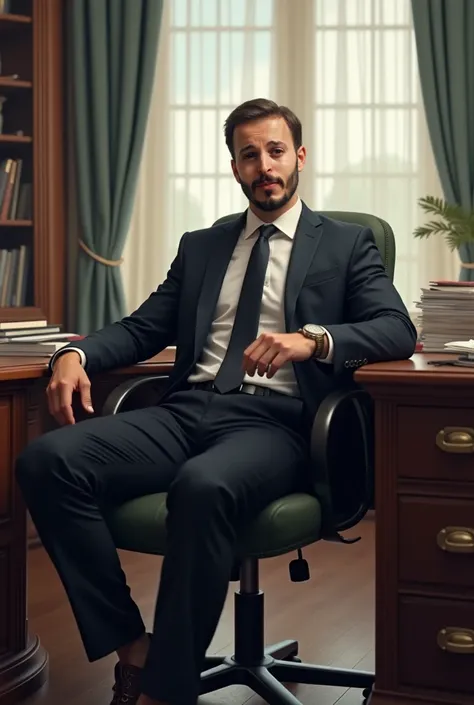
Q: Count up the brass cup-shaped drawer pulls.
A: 3